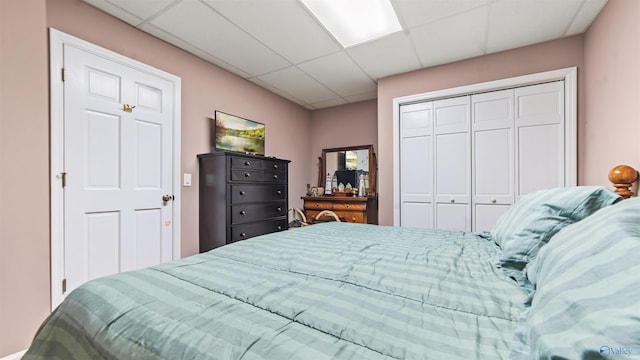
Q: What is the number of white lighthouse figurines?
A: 2